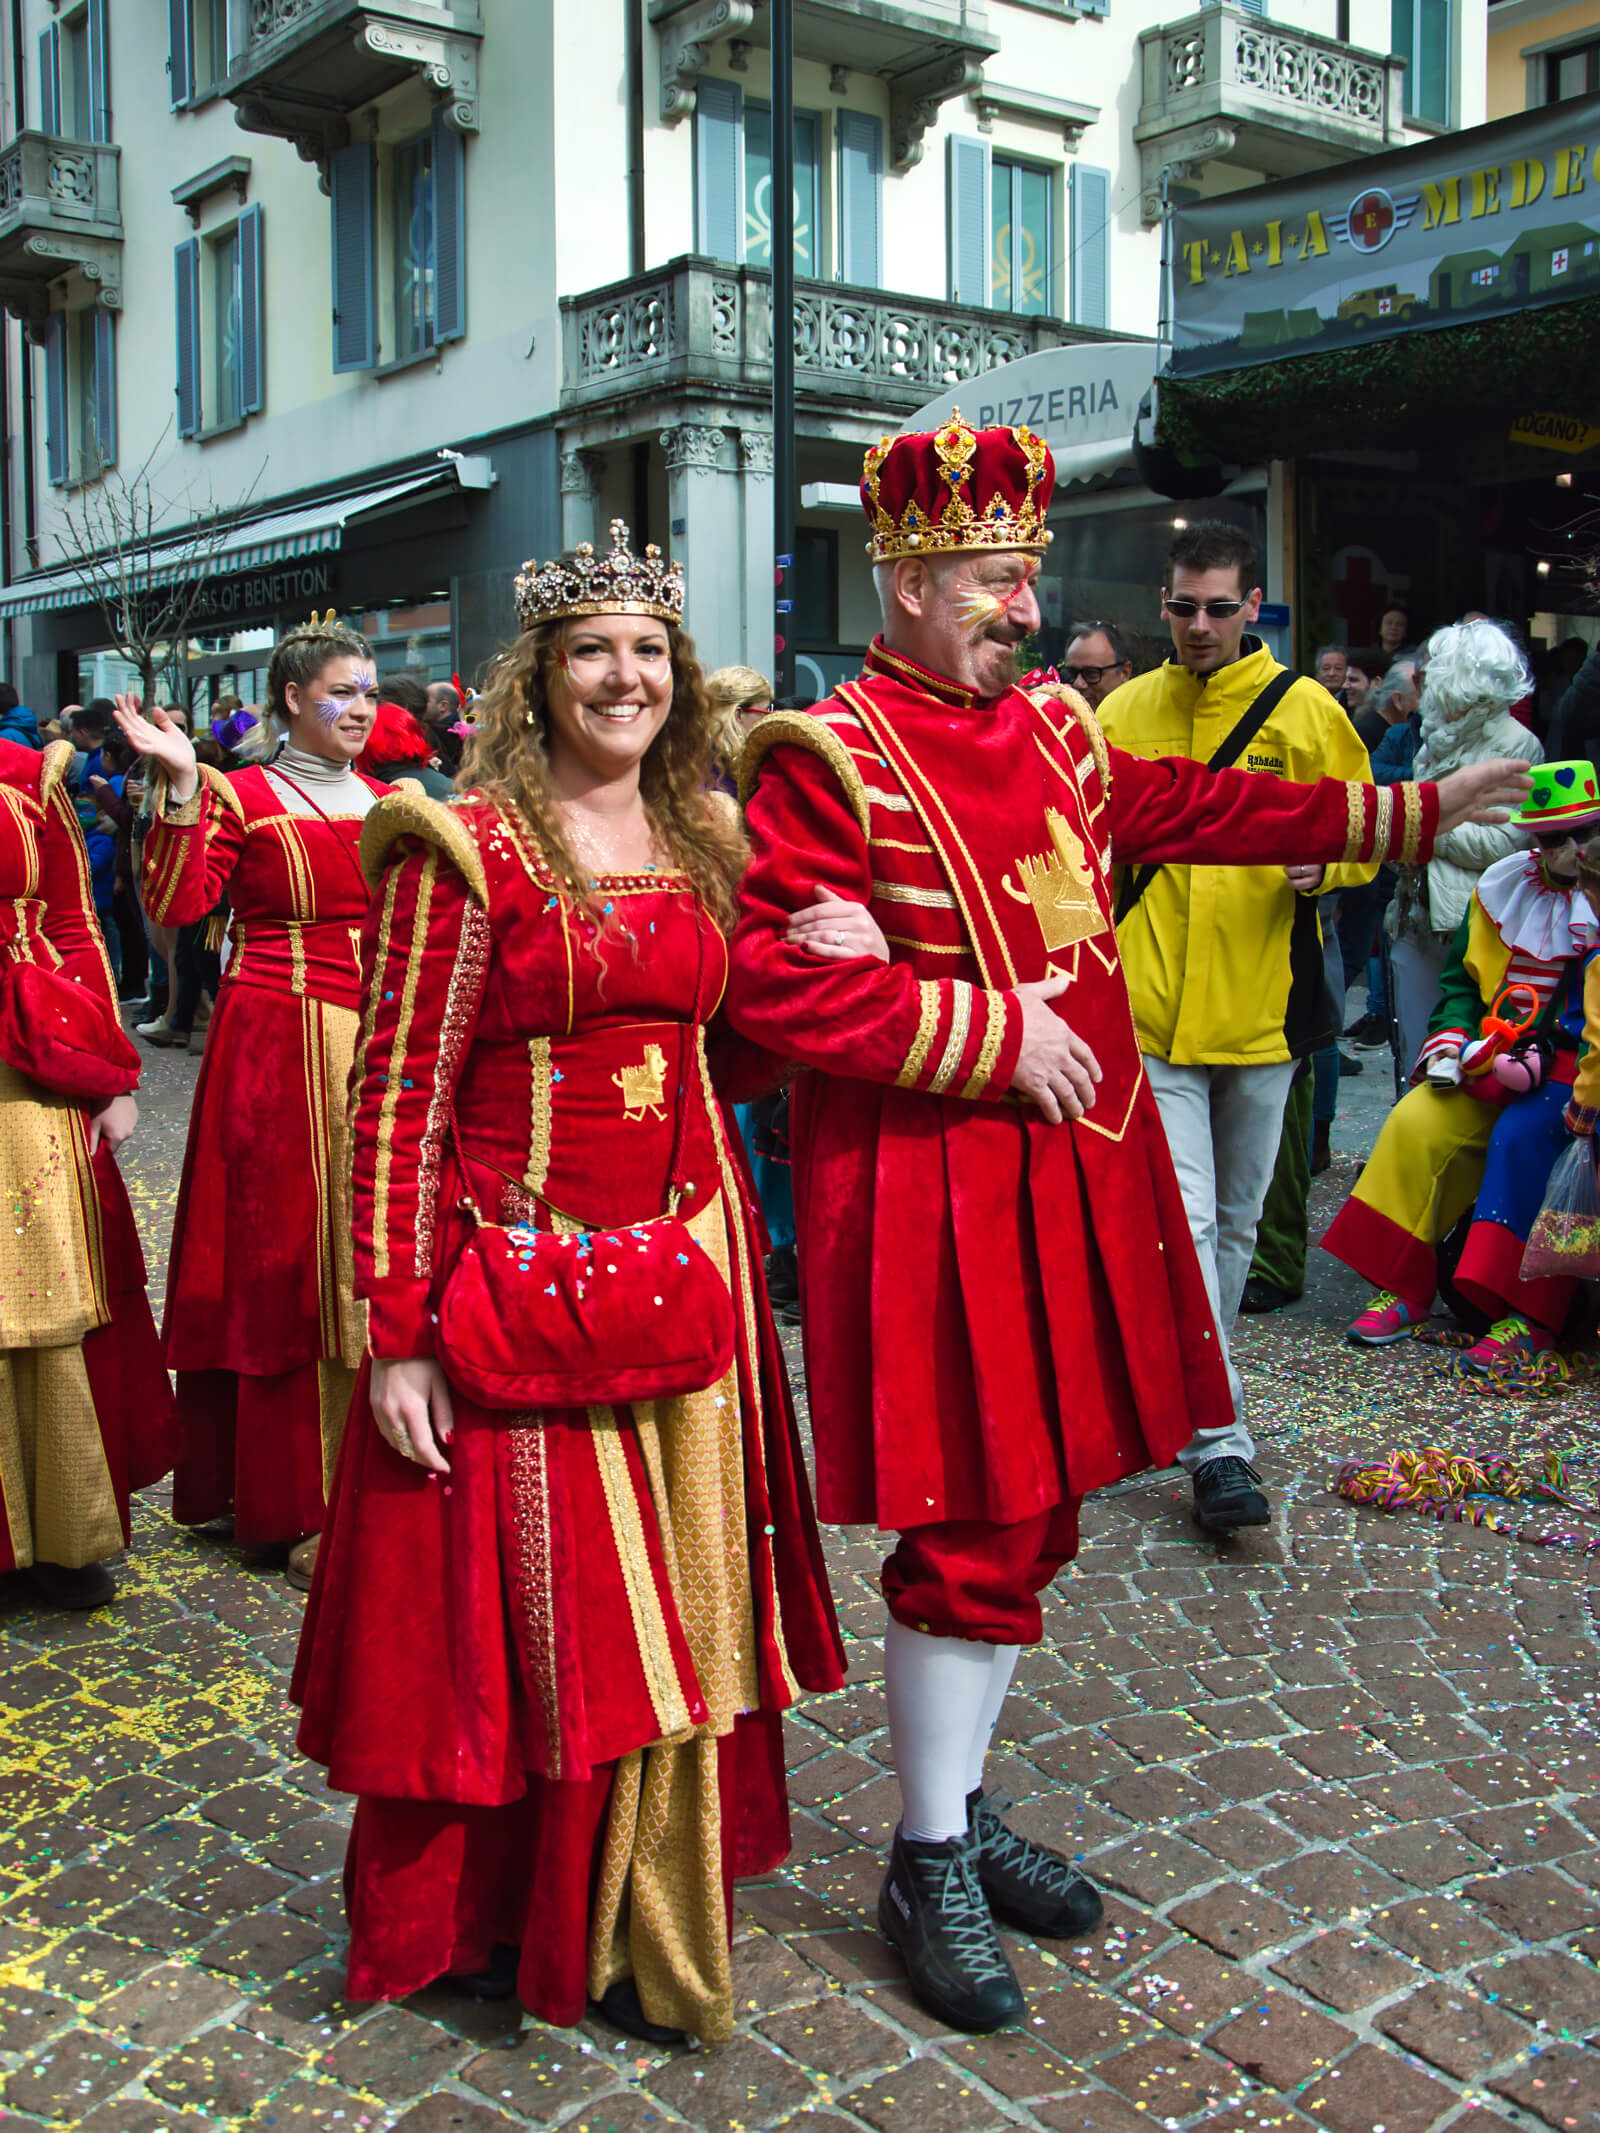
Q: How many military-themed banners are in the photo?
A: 1